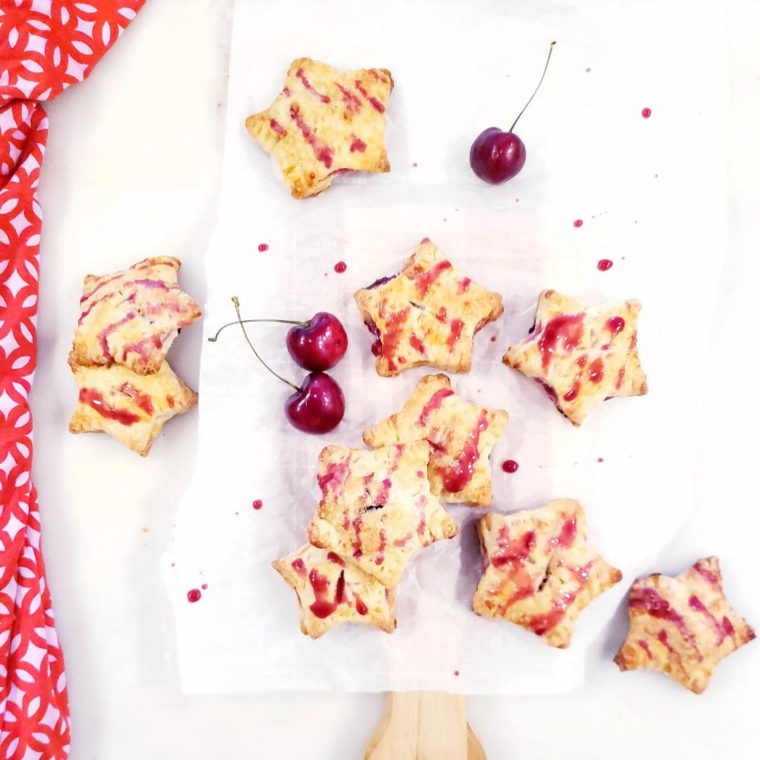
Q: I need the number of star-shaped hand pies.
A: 10